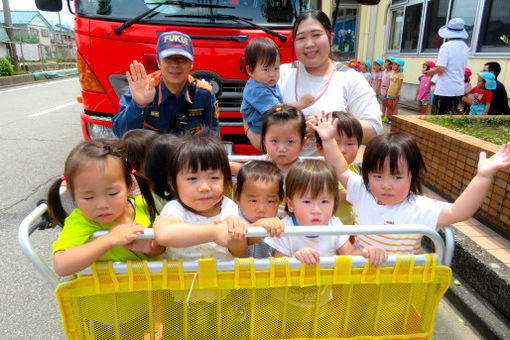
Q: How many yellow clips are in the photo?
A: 11